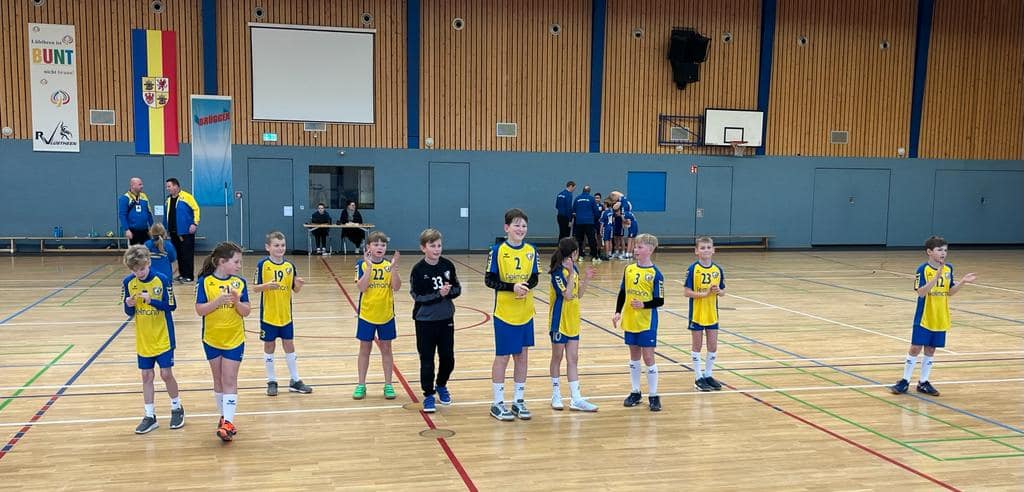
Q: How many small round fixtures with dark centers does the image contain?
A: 10